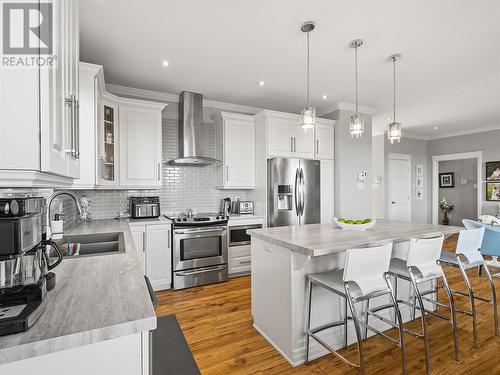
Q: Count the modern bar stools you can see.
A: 3